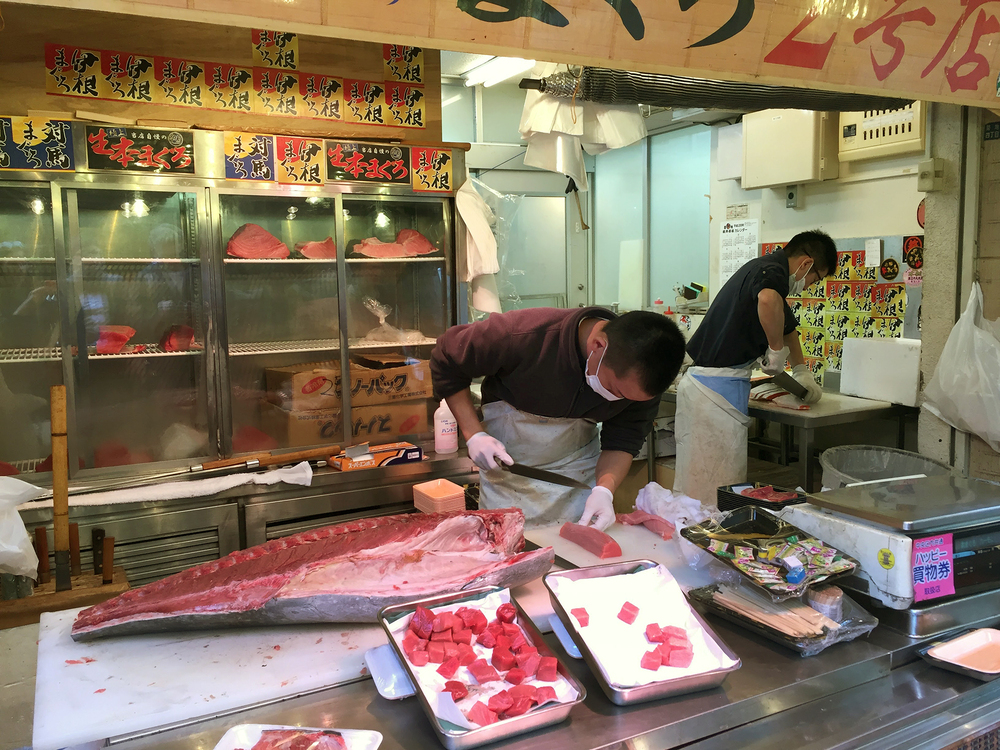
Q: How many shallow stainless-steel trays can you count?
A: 2